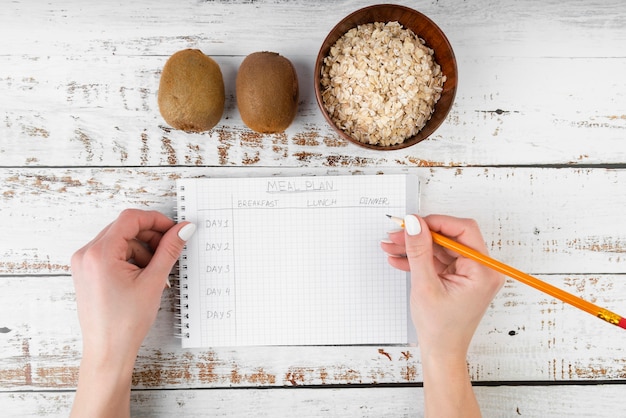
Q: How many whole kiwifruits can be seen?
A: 2